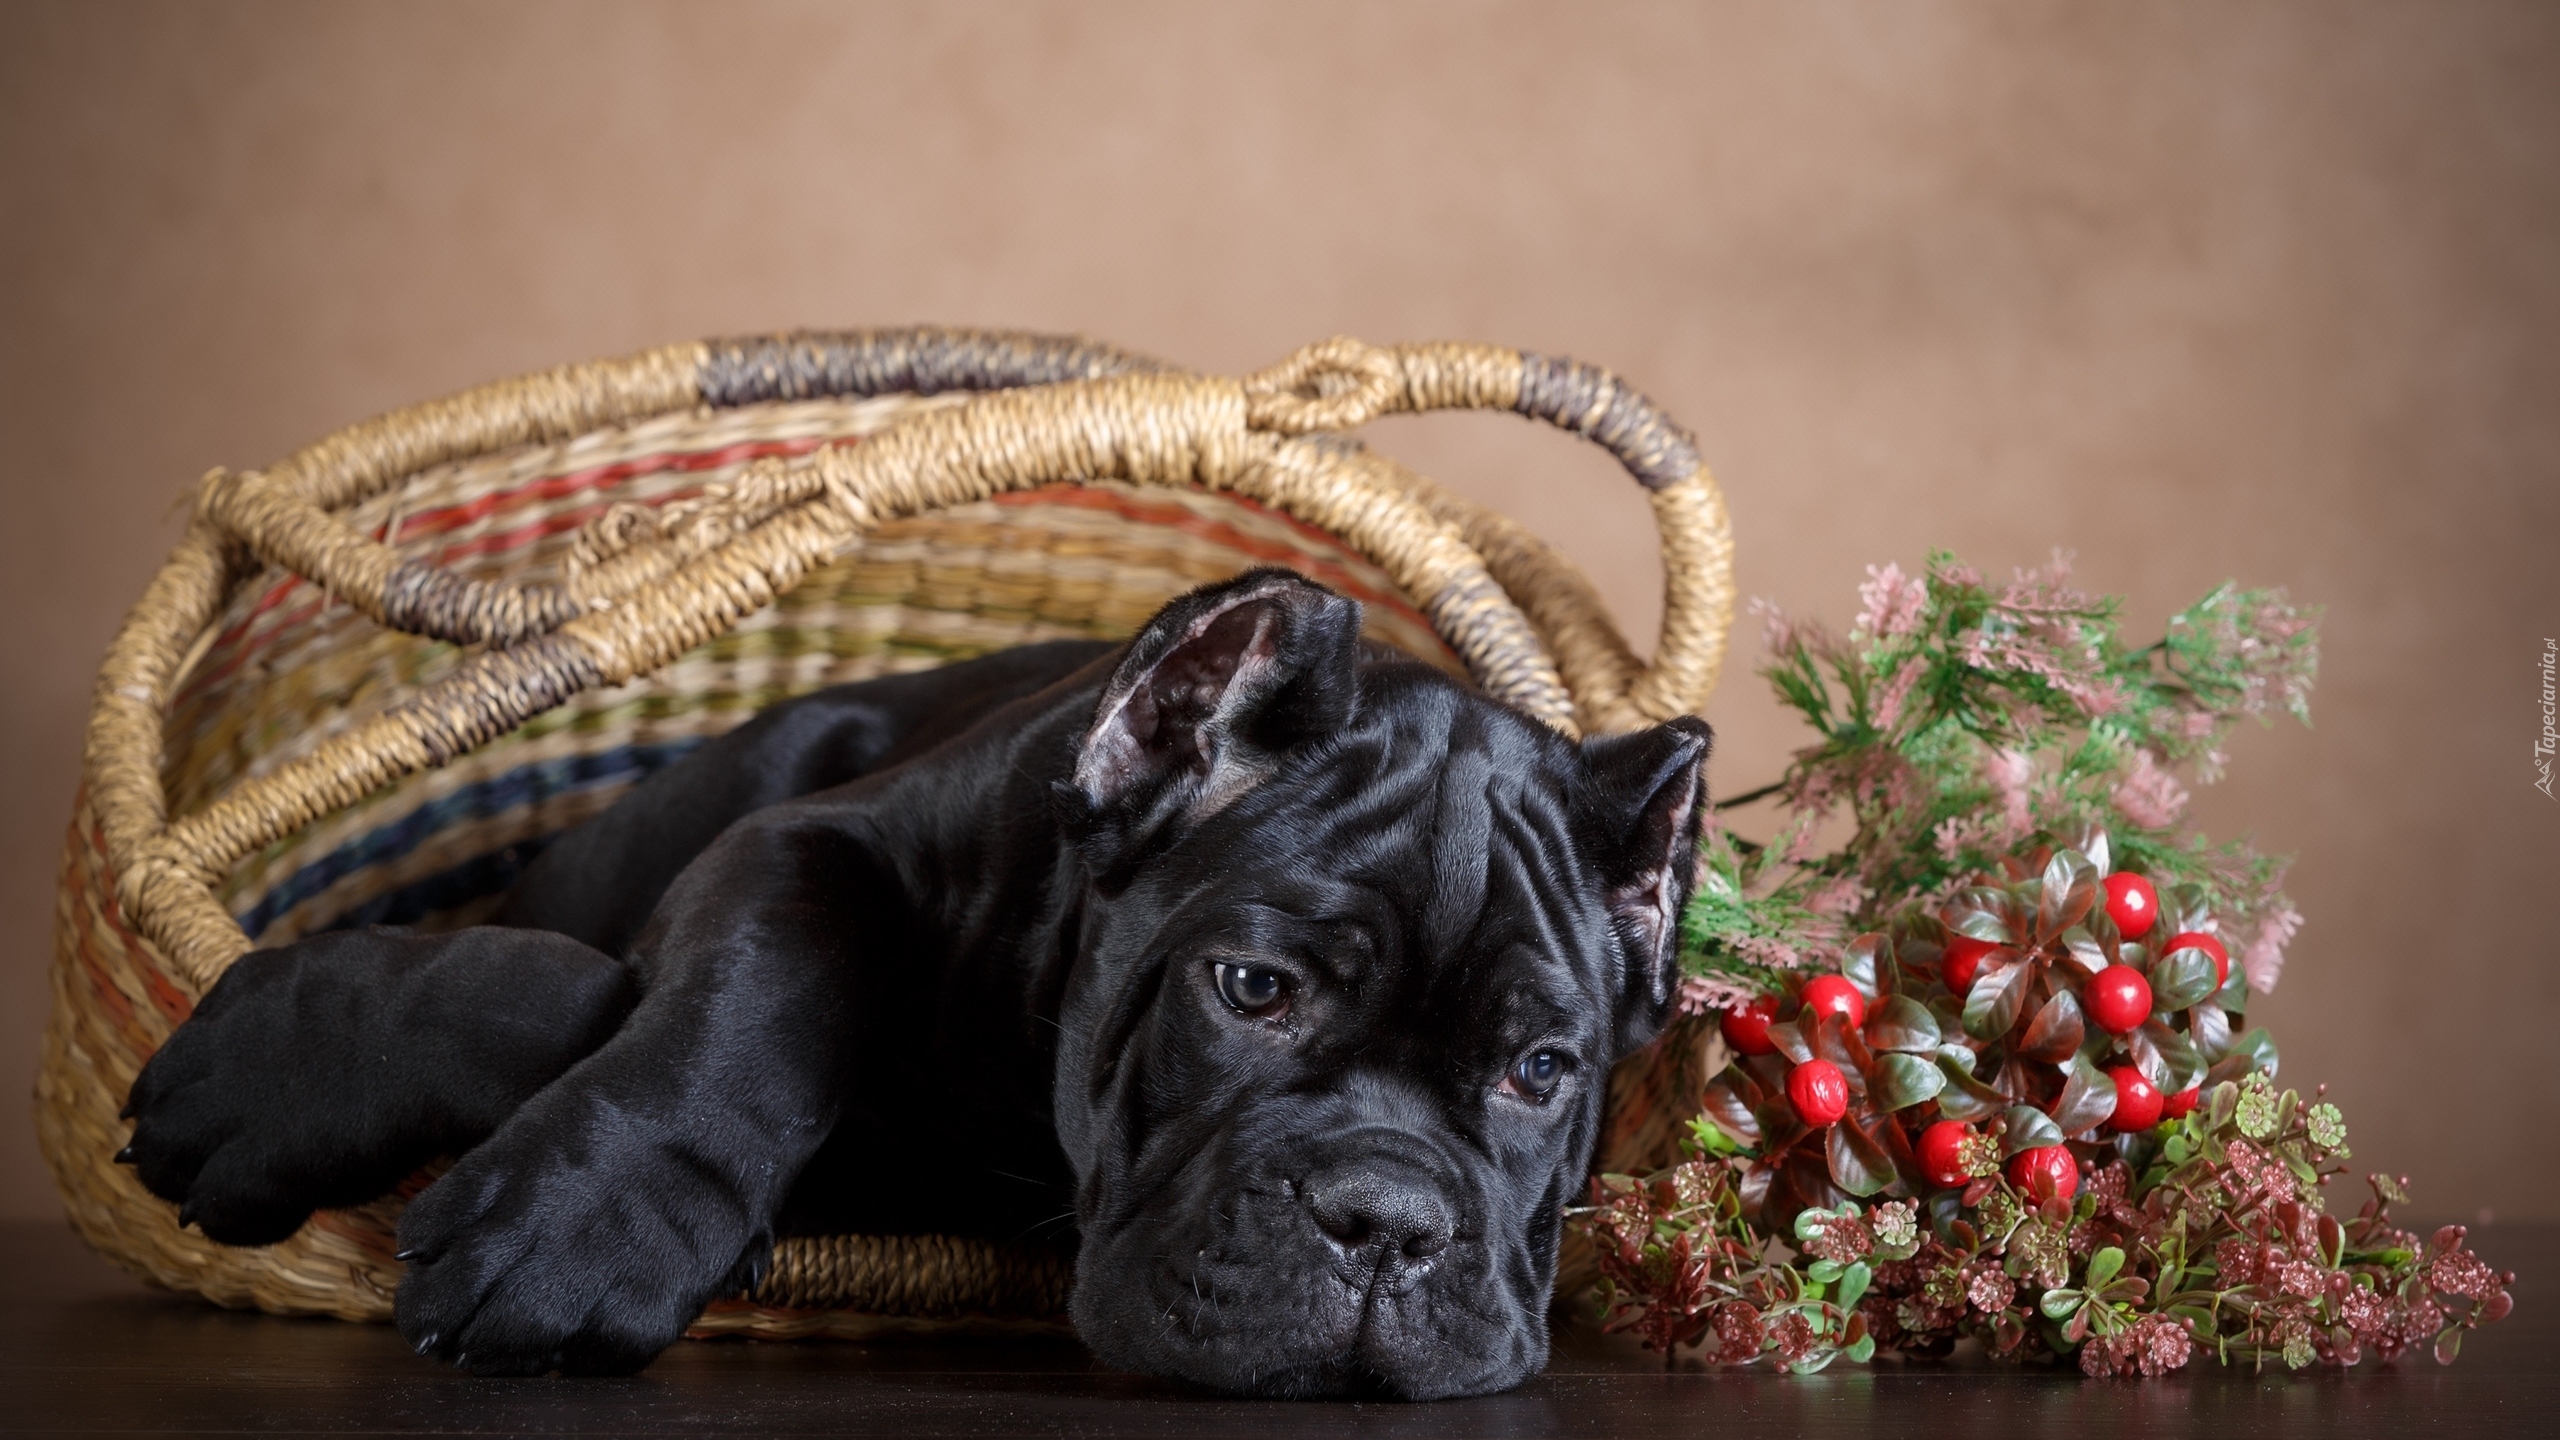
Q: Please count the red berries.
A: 11